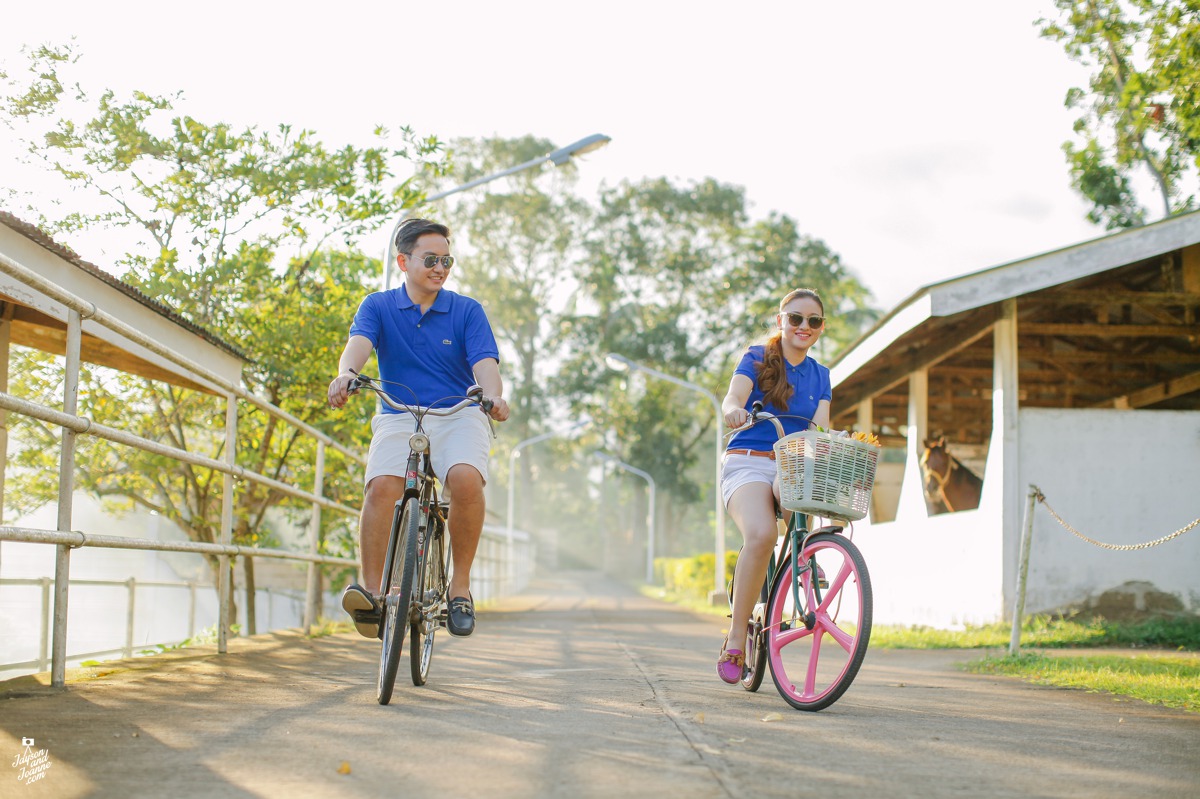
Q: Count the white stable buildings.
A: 1